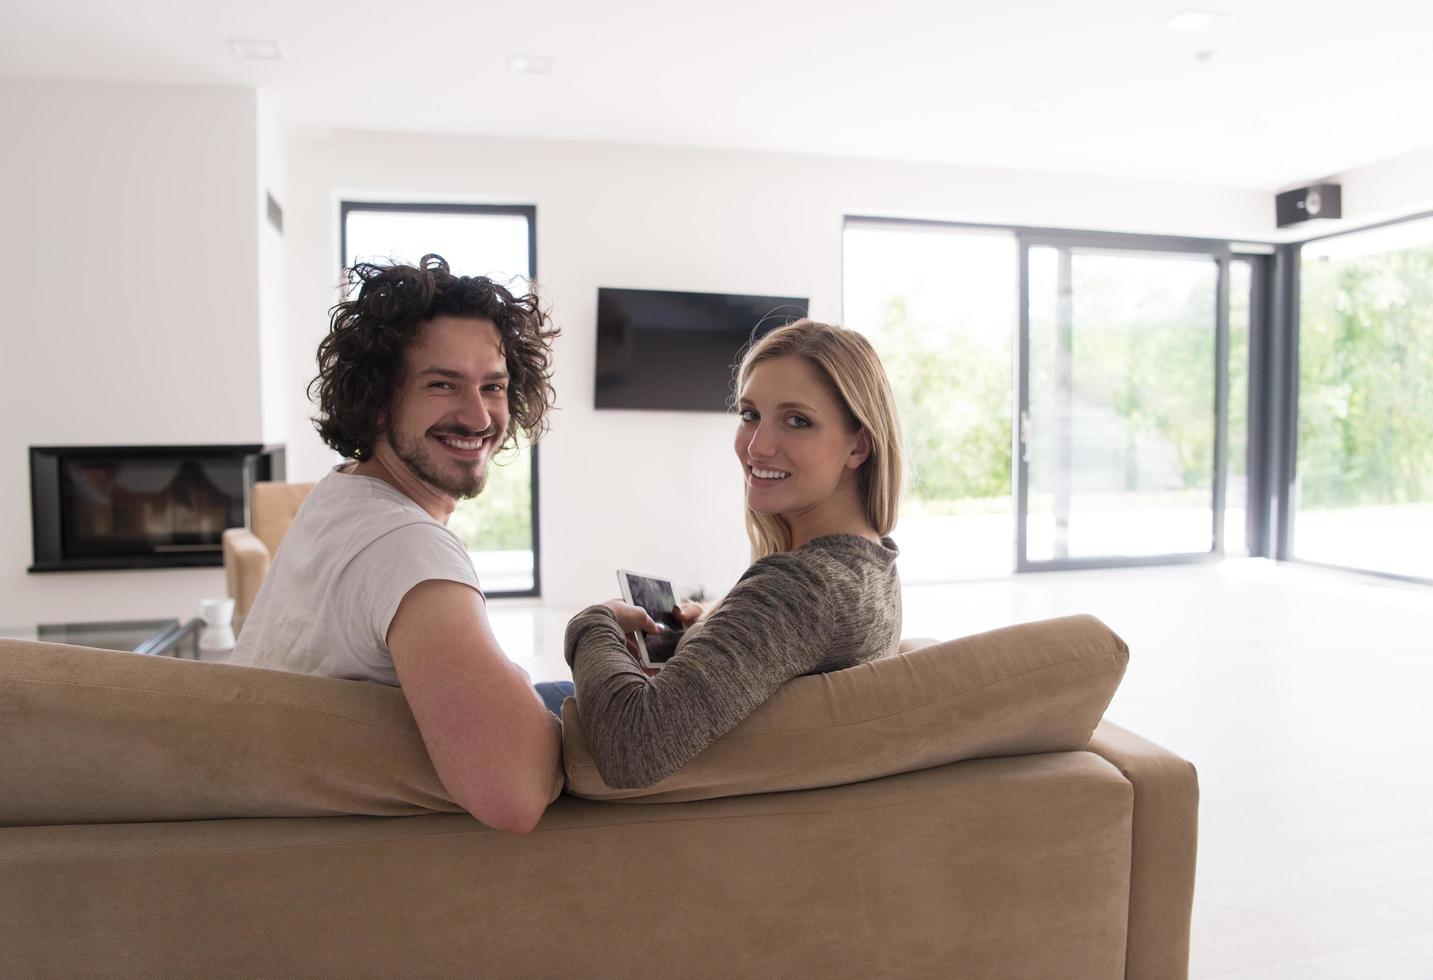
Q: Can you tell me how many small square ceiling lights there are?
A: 3